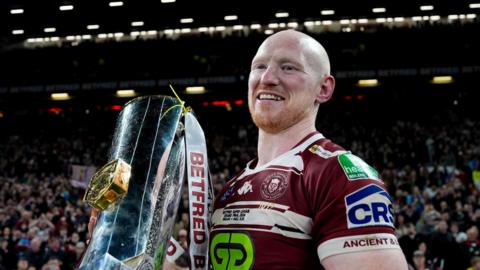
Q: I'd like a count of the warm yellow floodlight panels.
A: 5